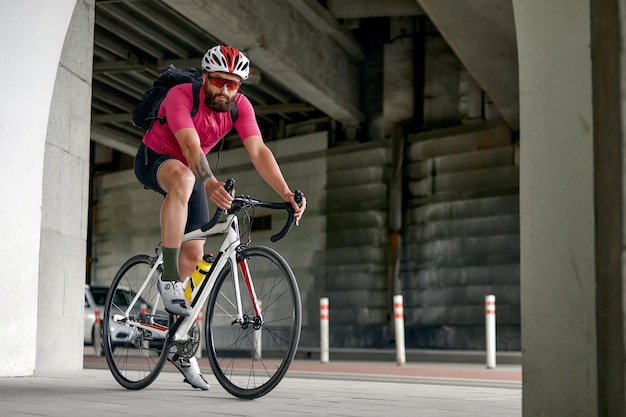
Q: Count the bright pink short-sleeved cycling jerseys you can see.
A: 1